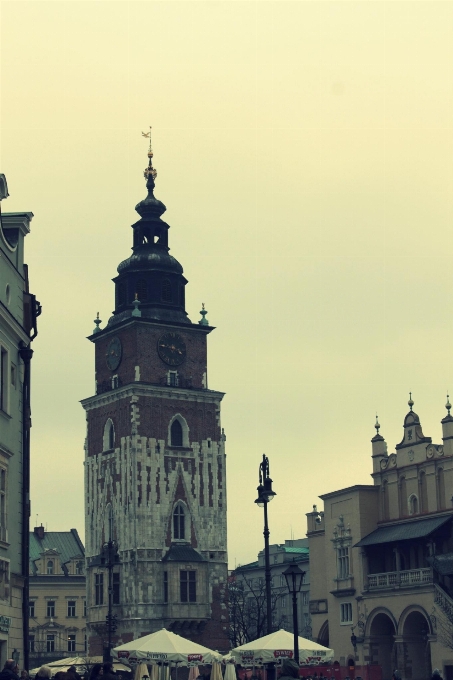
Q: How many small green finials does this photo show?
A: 3